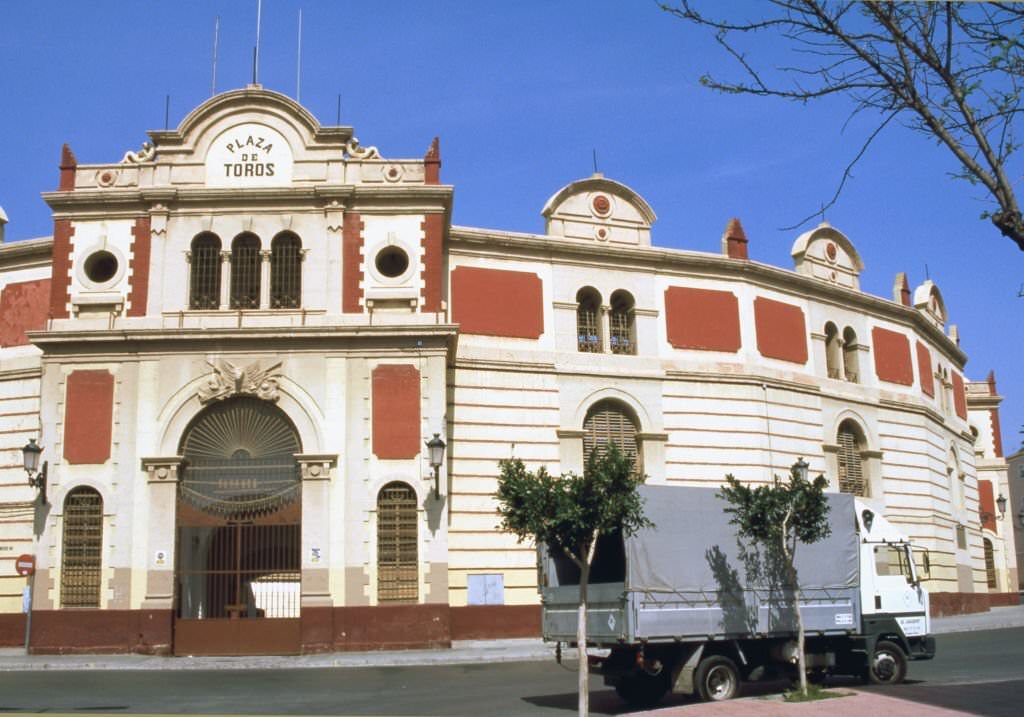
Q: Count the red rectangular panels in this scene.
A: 10